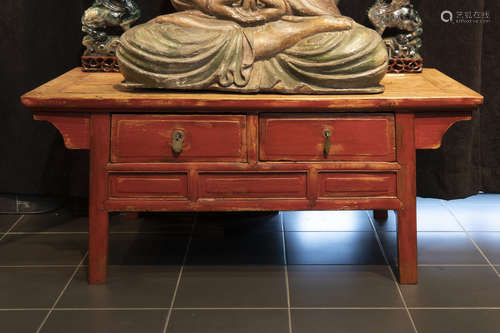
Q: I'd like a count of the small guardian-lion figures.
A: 2